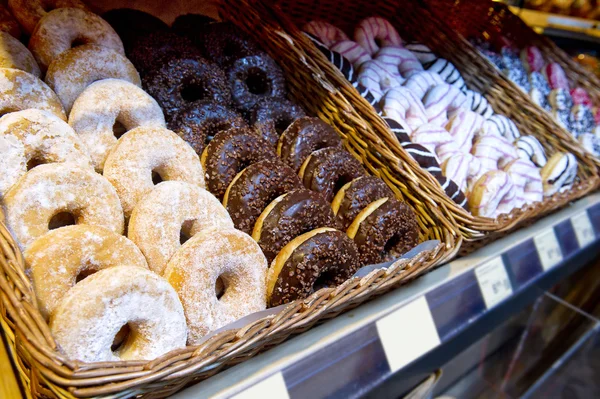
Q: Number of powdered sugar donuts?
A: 14